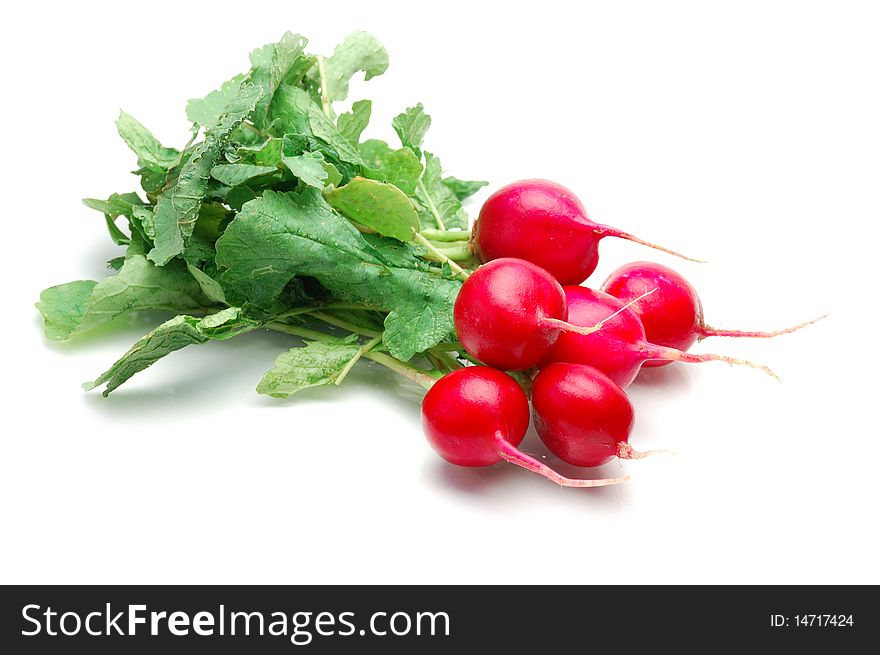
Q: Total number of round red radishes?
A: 6